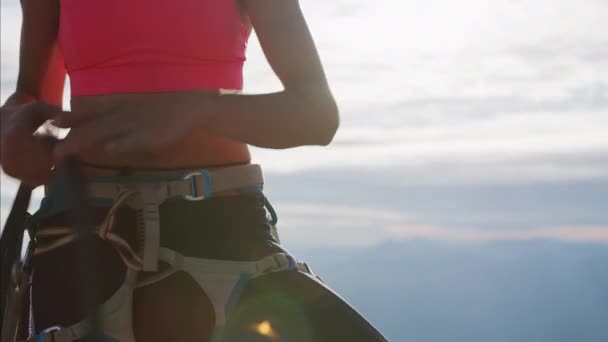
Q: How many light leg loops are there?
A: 2